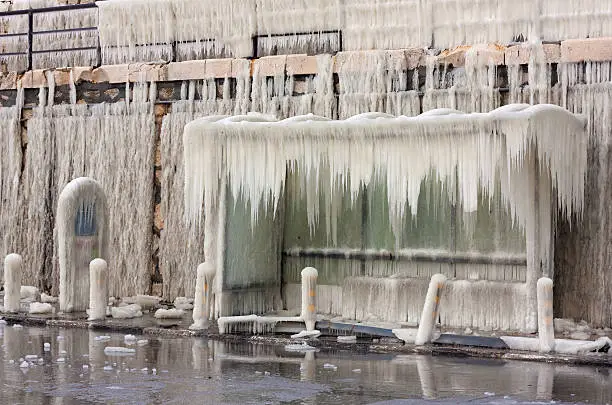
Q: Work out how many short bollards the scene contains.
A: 6